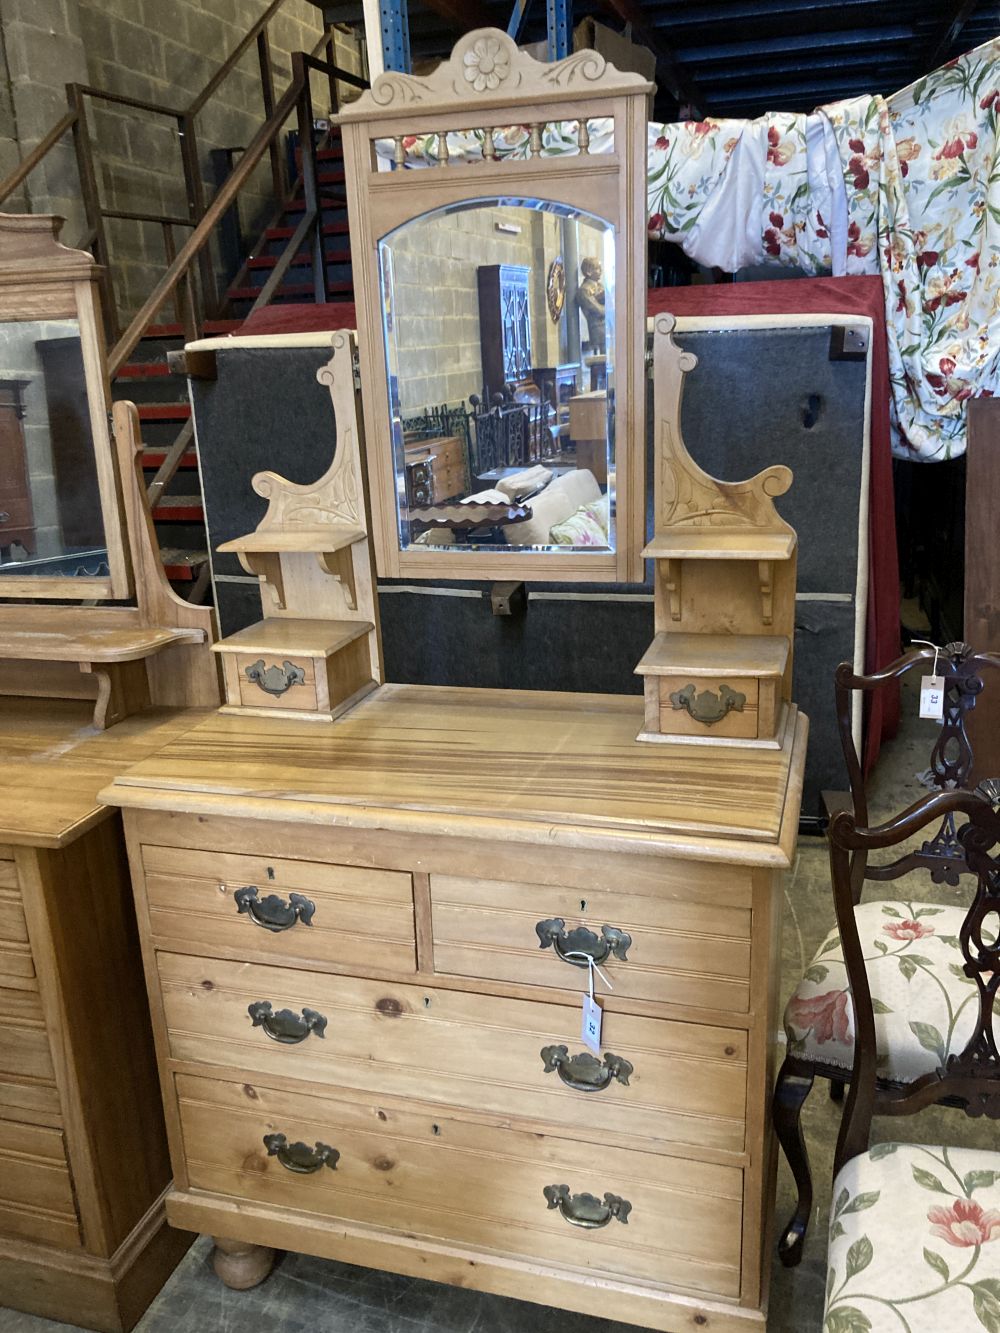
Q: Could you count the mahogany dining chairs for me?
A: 2